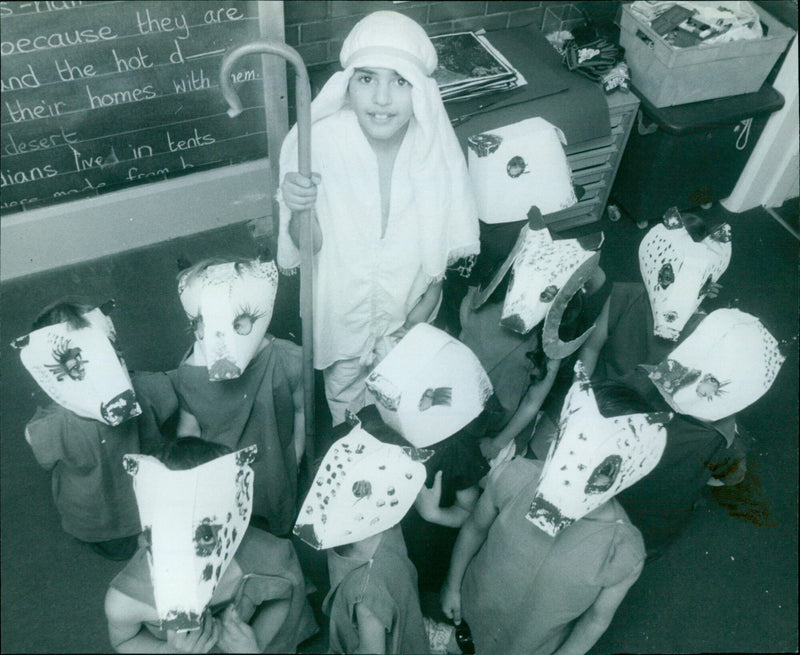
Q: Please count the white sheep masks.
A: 10